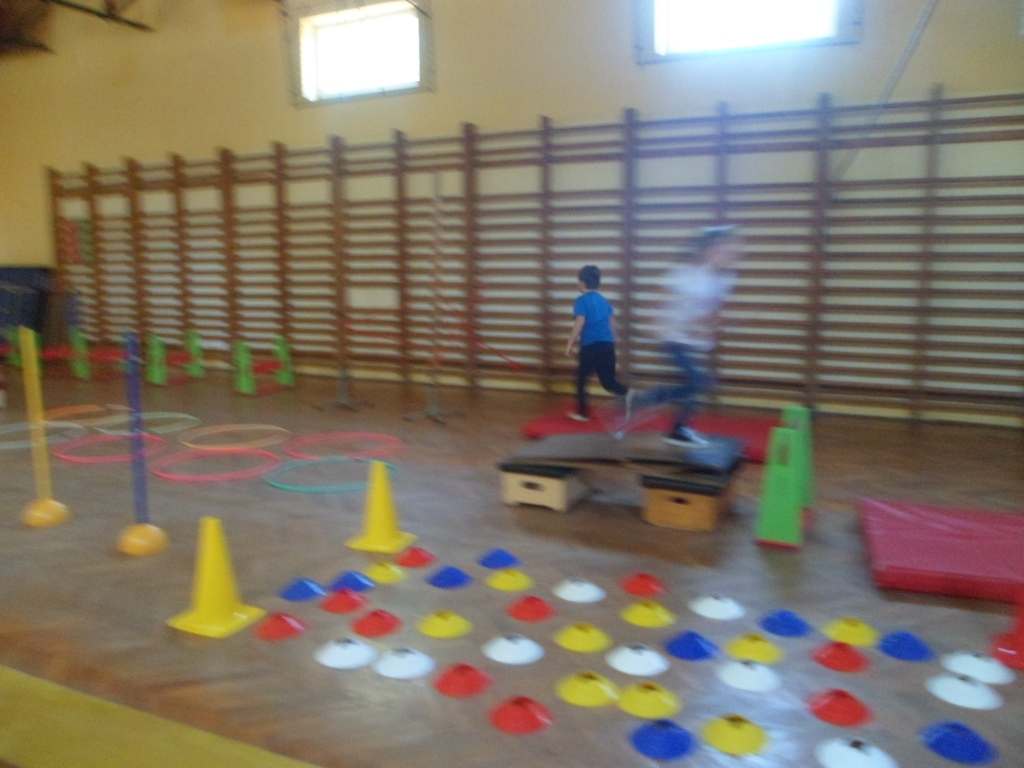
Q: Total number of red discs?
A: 10